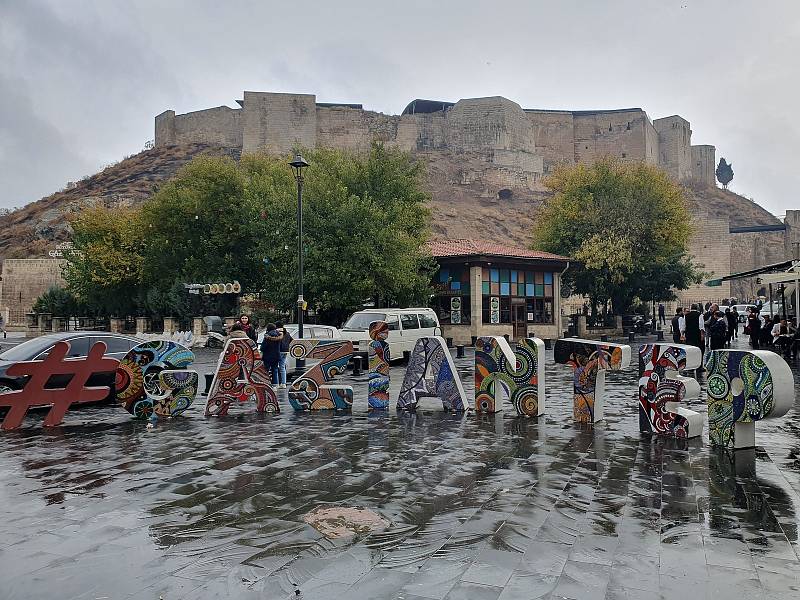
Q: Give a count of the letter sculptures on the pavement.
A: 9